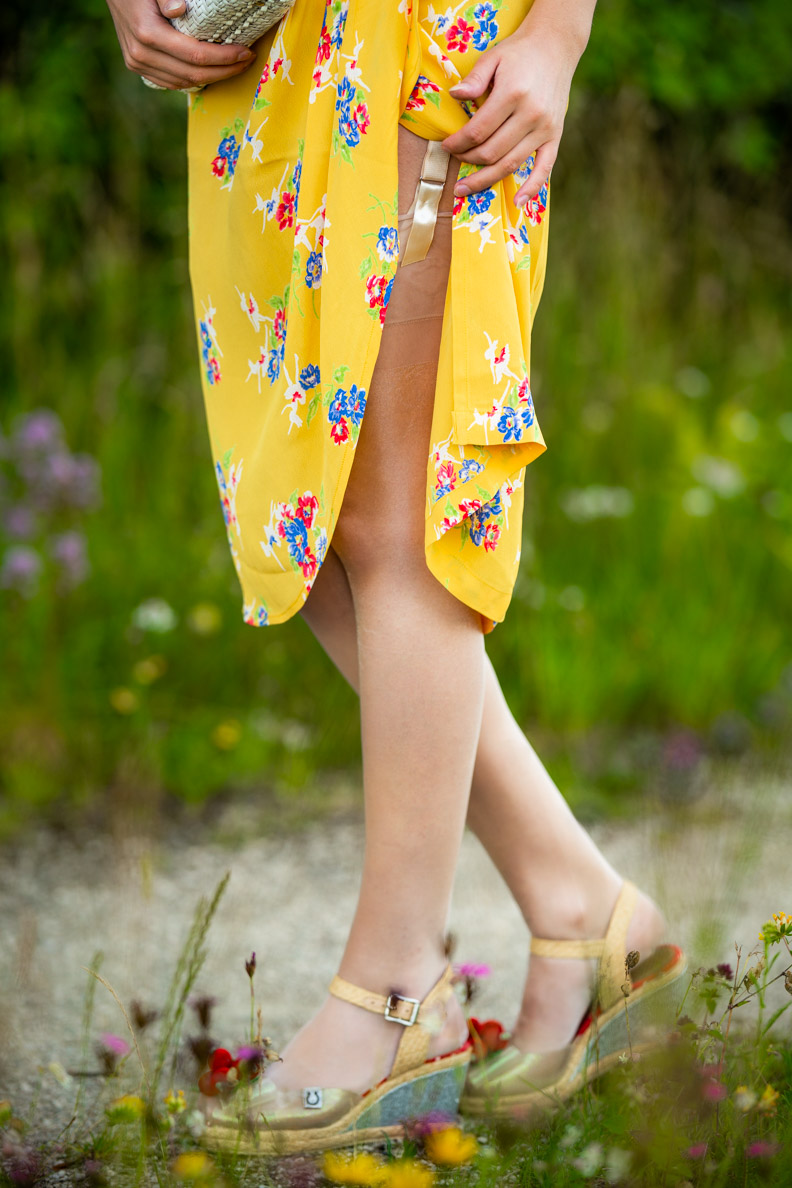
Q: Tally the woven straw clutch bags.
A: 1